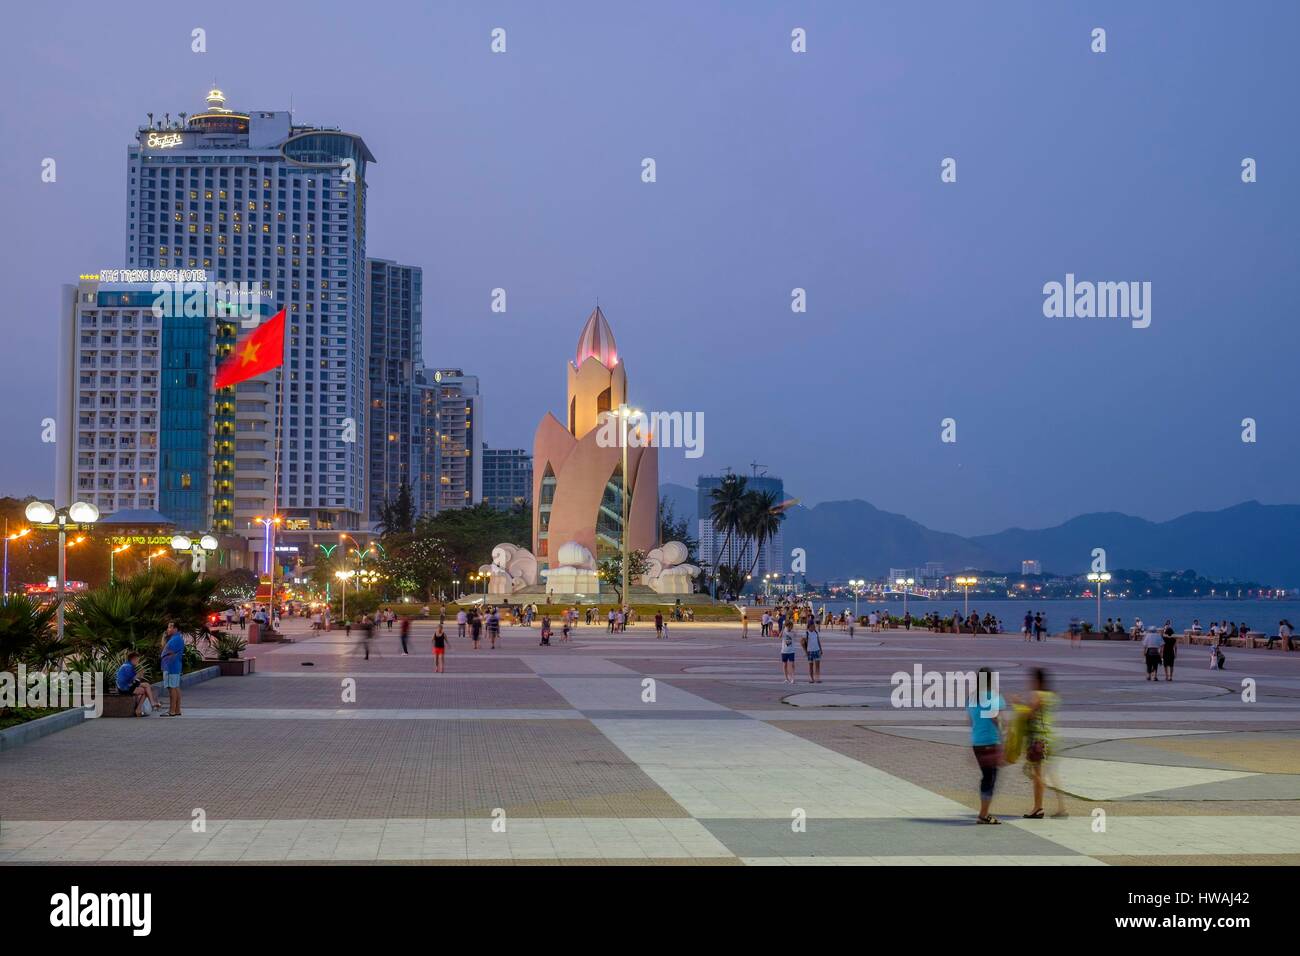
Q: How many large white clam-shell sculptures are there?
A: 3